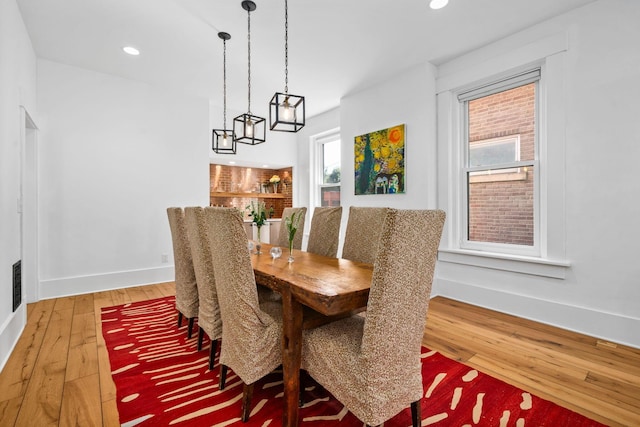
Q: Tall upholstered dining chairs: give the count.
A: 7